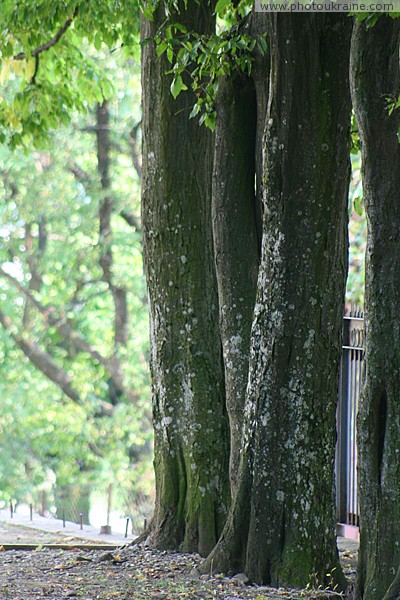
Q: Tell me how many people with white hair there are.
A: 0